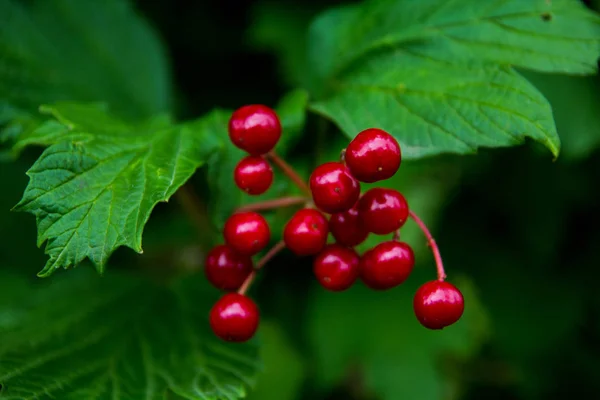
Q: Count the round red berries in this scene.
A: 13